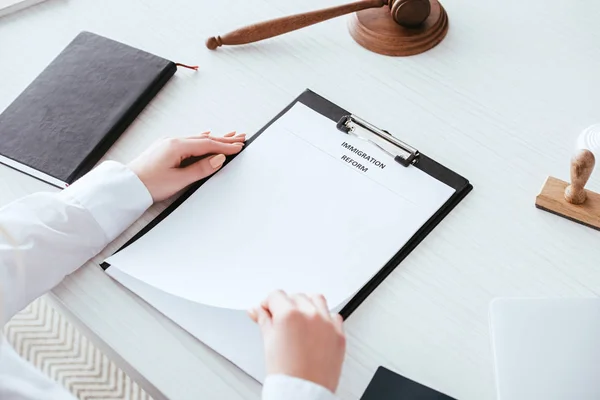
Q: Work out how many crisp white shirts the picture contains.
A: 1